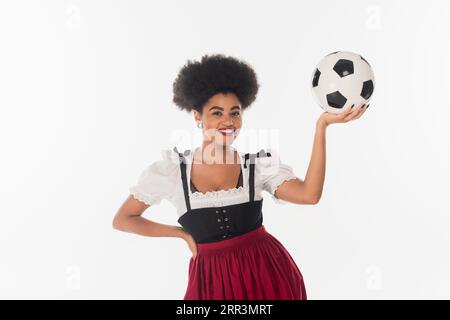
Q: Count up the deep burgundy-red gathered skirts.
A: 1